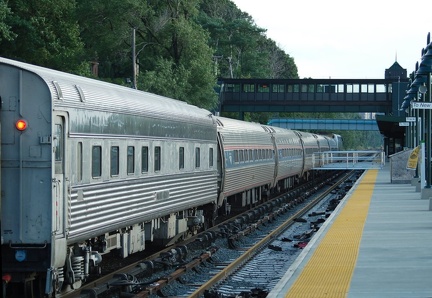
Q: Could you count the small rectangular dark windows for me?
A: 8